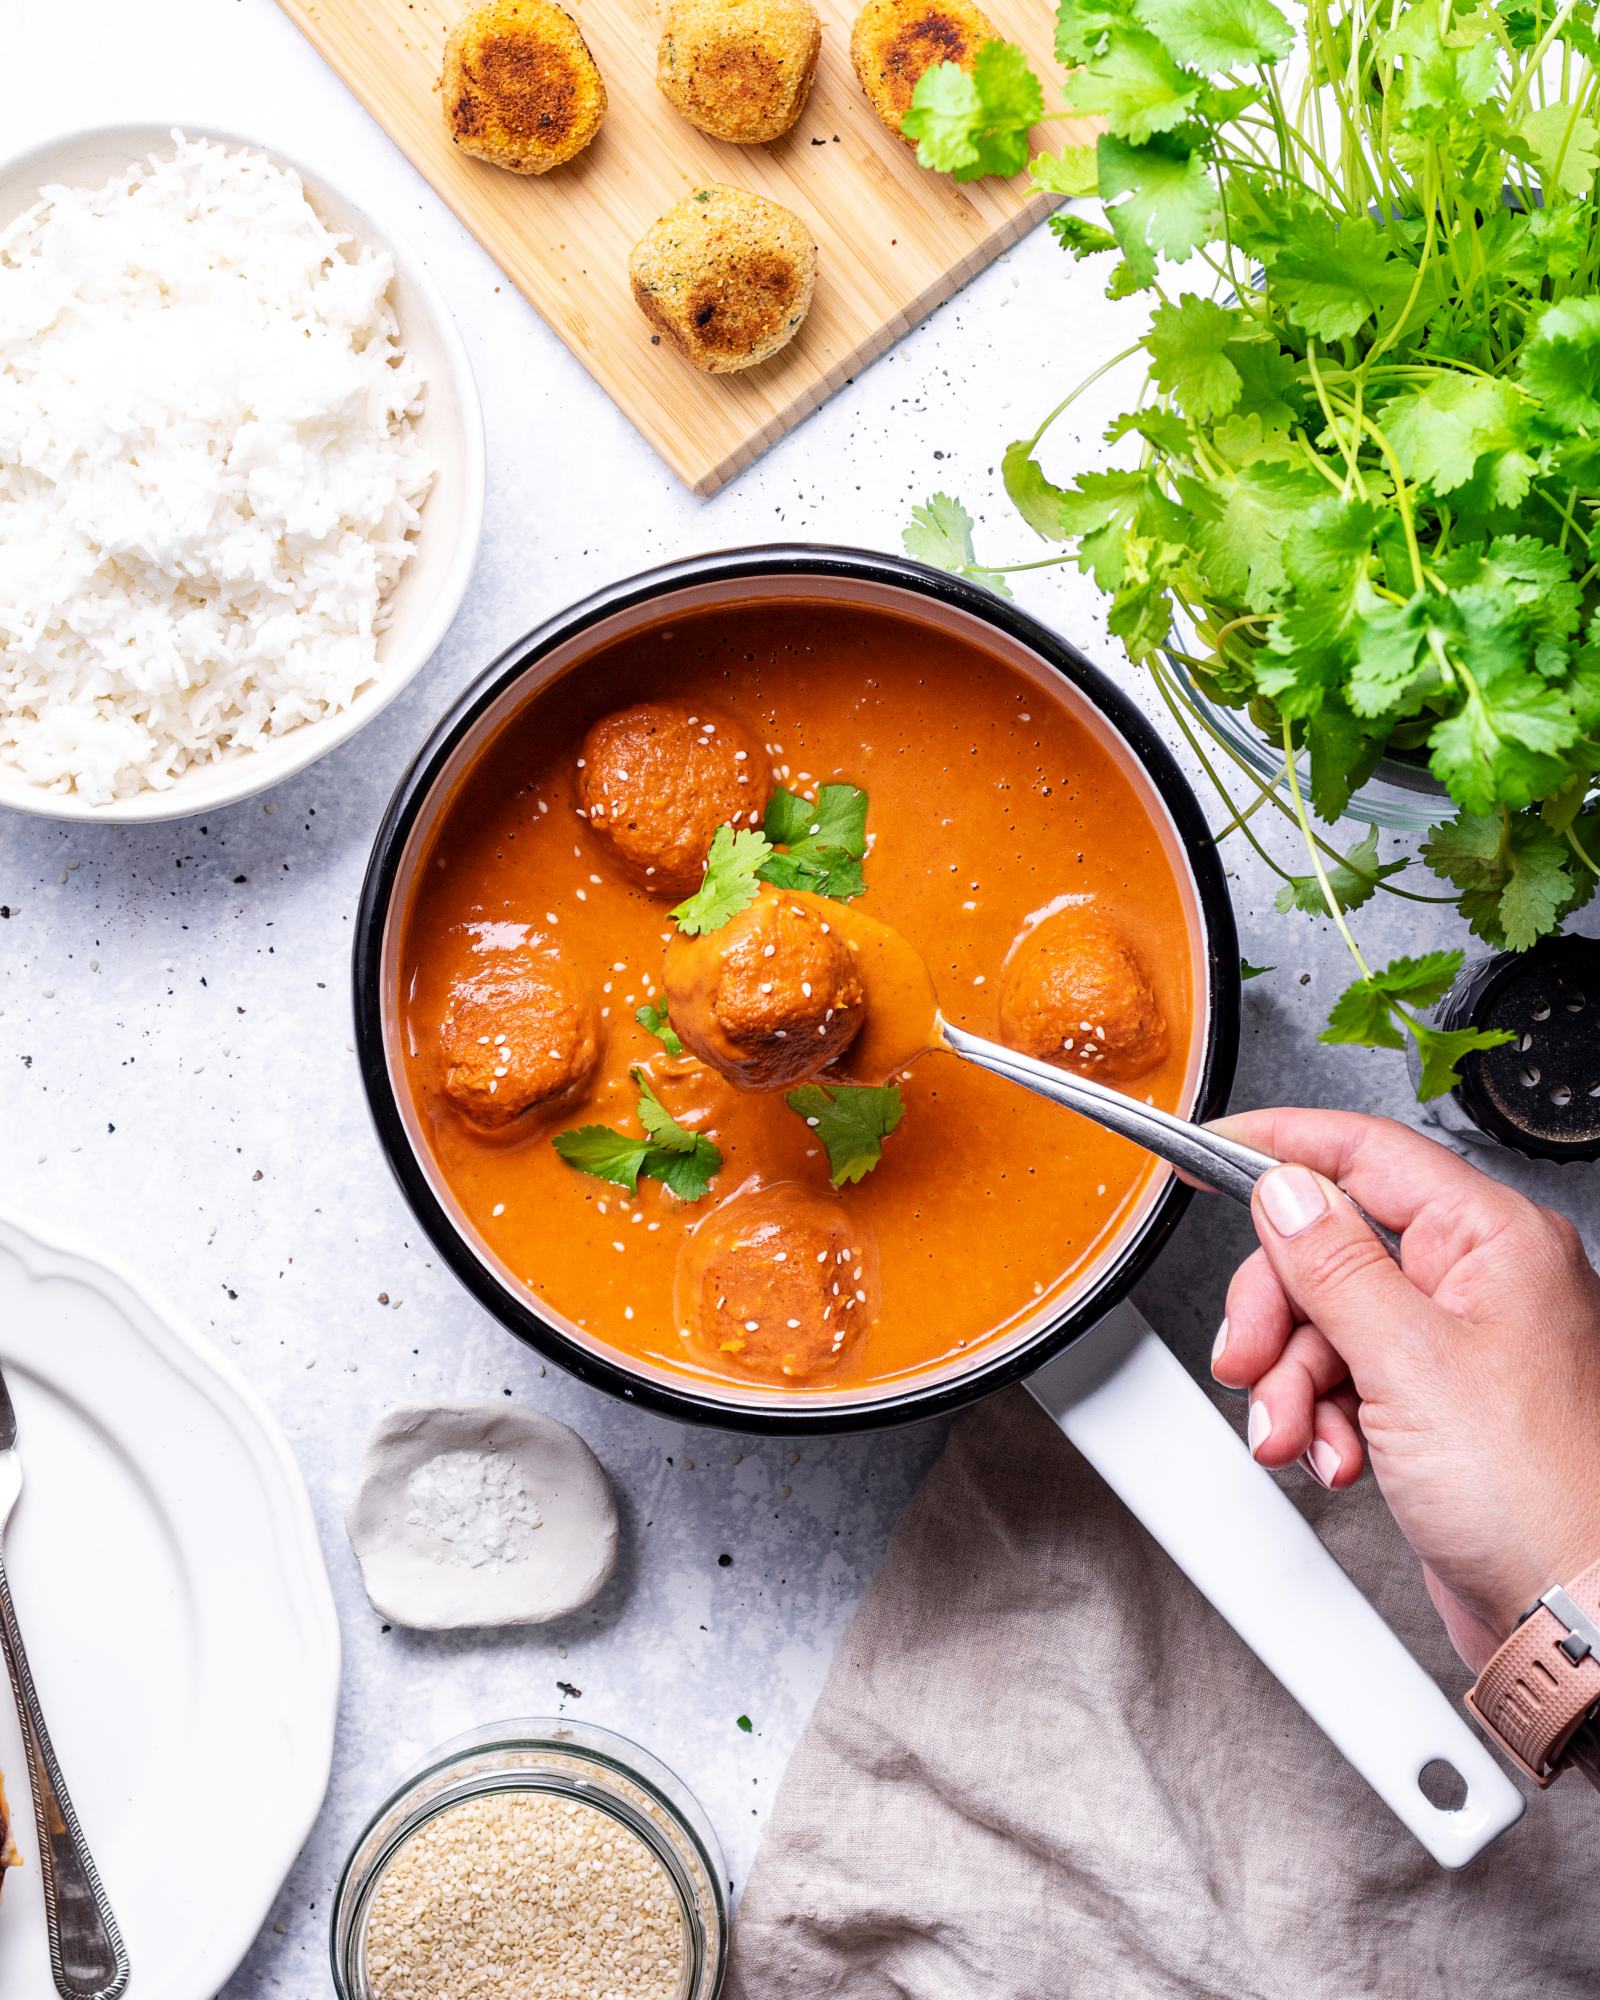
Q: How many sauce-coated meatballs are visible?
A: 5